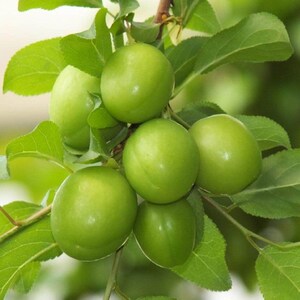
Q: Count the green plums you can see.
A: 6